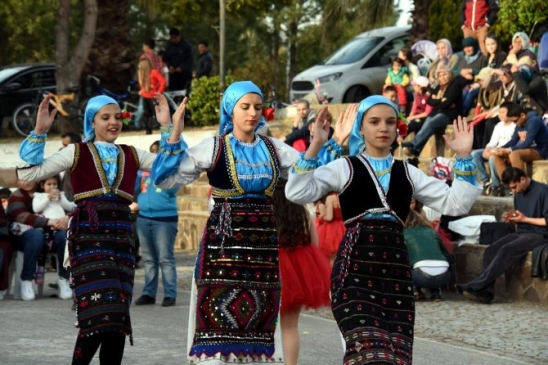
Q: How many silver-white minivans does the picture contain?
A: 1